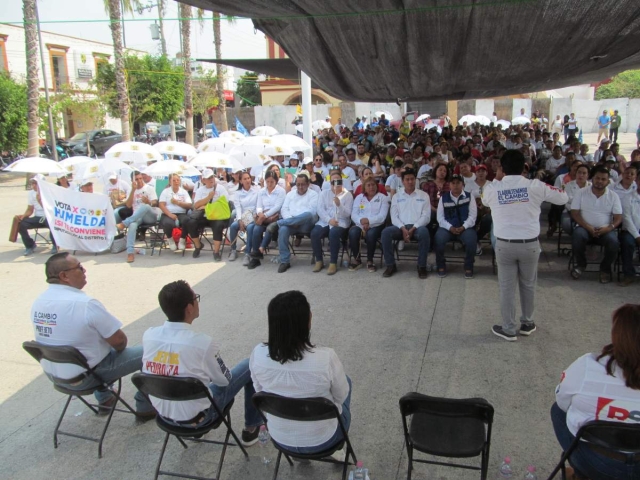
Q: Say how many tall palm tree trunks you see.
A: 4